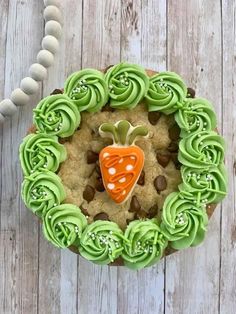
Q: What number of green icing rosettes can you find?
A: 13